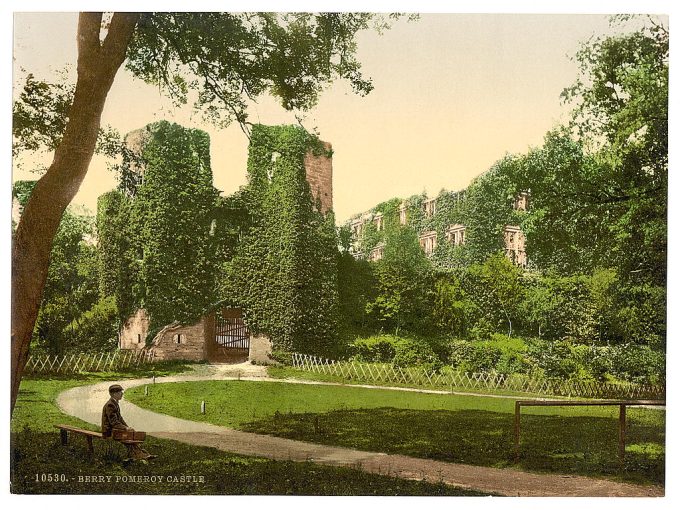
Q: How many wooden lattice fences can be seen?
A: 2